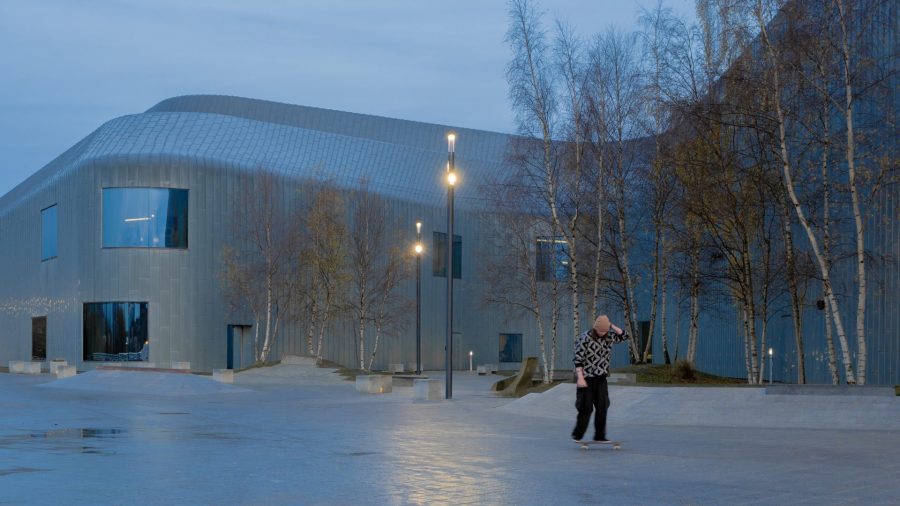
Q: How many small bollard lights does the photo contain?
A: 2